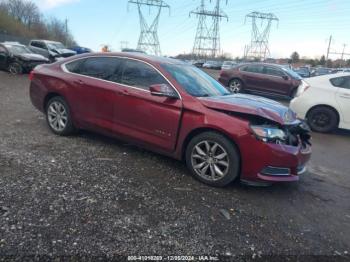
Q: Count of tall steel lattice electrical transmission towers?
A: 3